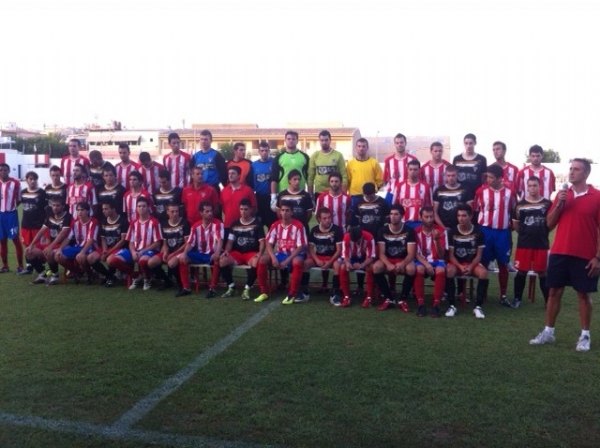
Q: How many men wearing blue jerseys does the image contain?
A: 2